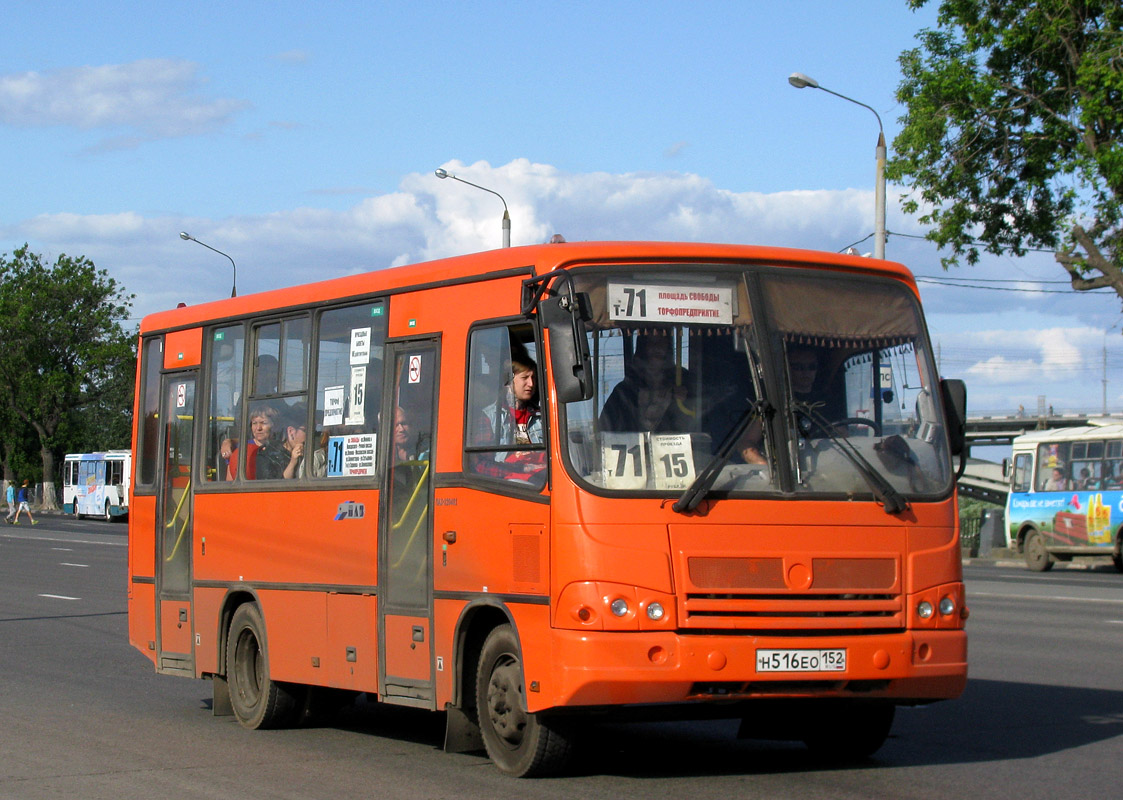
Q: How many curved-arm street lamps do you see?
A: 3